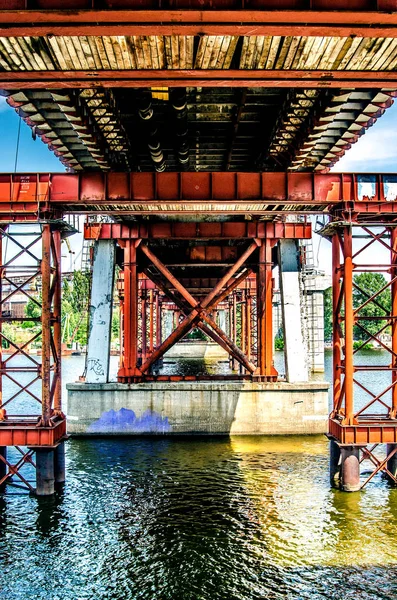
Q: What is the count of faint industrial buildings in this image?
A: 1